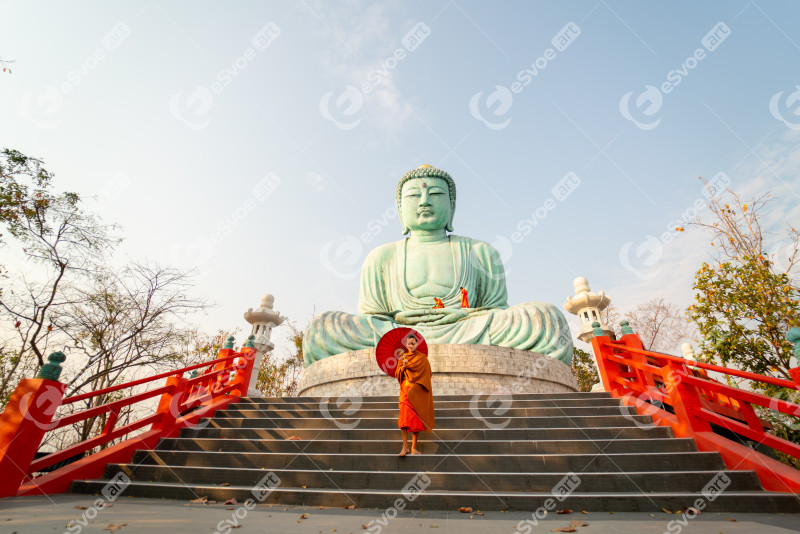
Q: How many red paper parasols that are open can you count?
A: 1